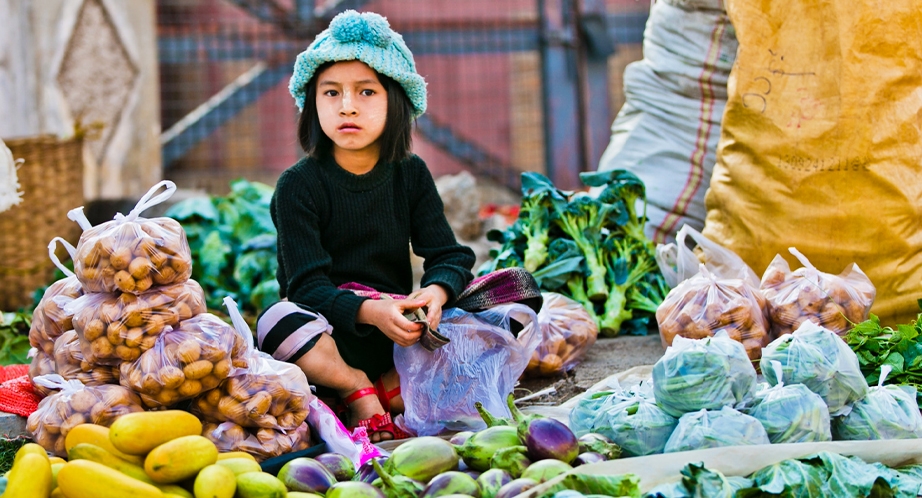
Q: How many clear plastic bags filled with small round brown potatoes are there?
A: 12